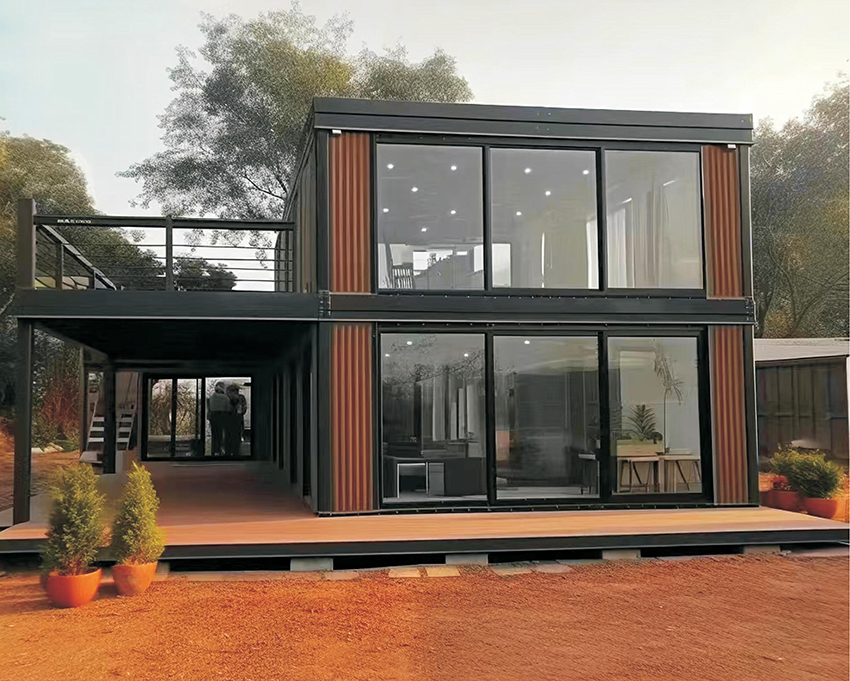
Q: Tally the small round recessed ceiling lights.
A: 14